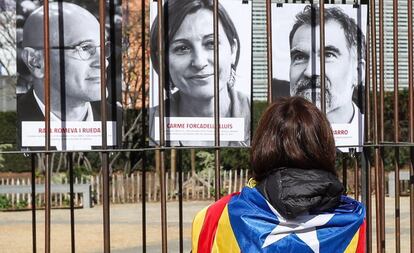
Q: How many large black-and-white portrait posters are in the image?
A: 3